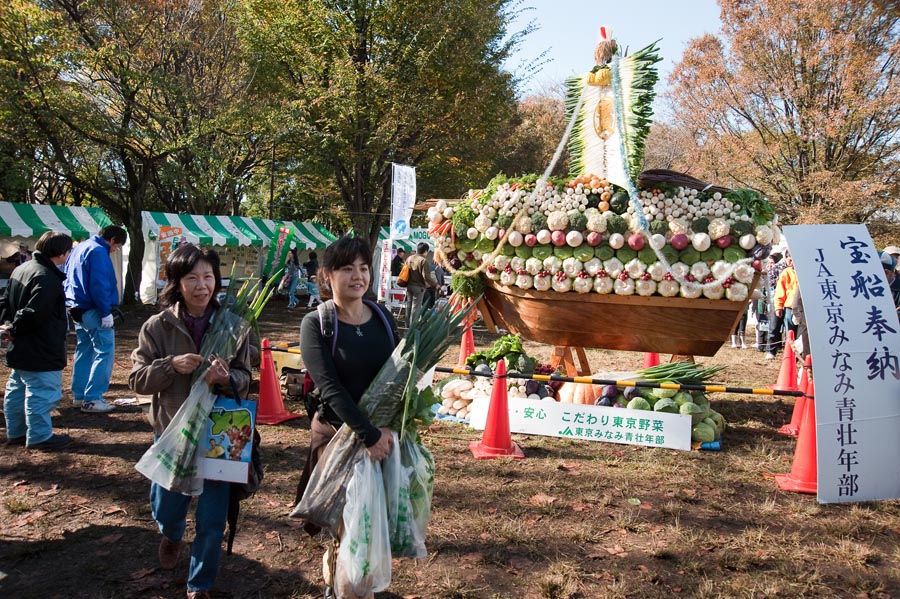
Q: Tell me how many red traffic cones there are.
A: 7